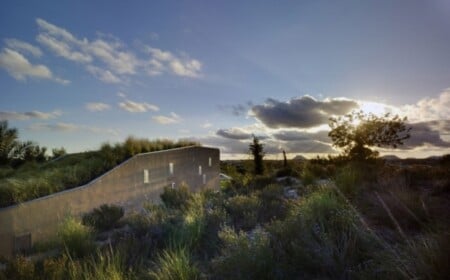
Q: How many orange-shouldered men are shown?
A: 0